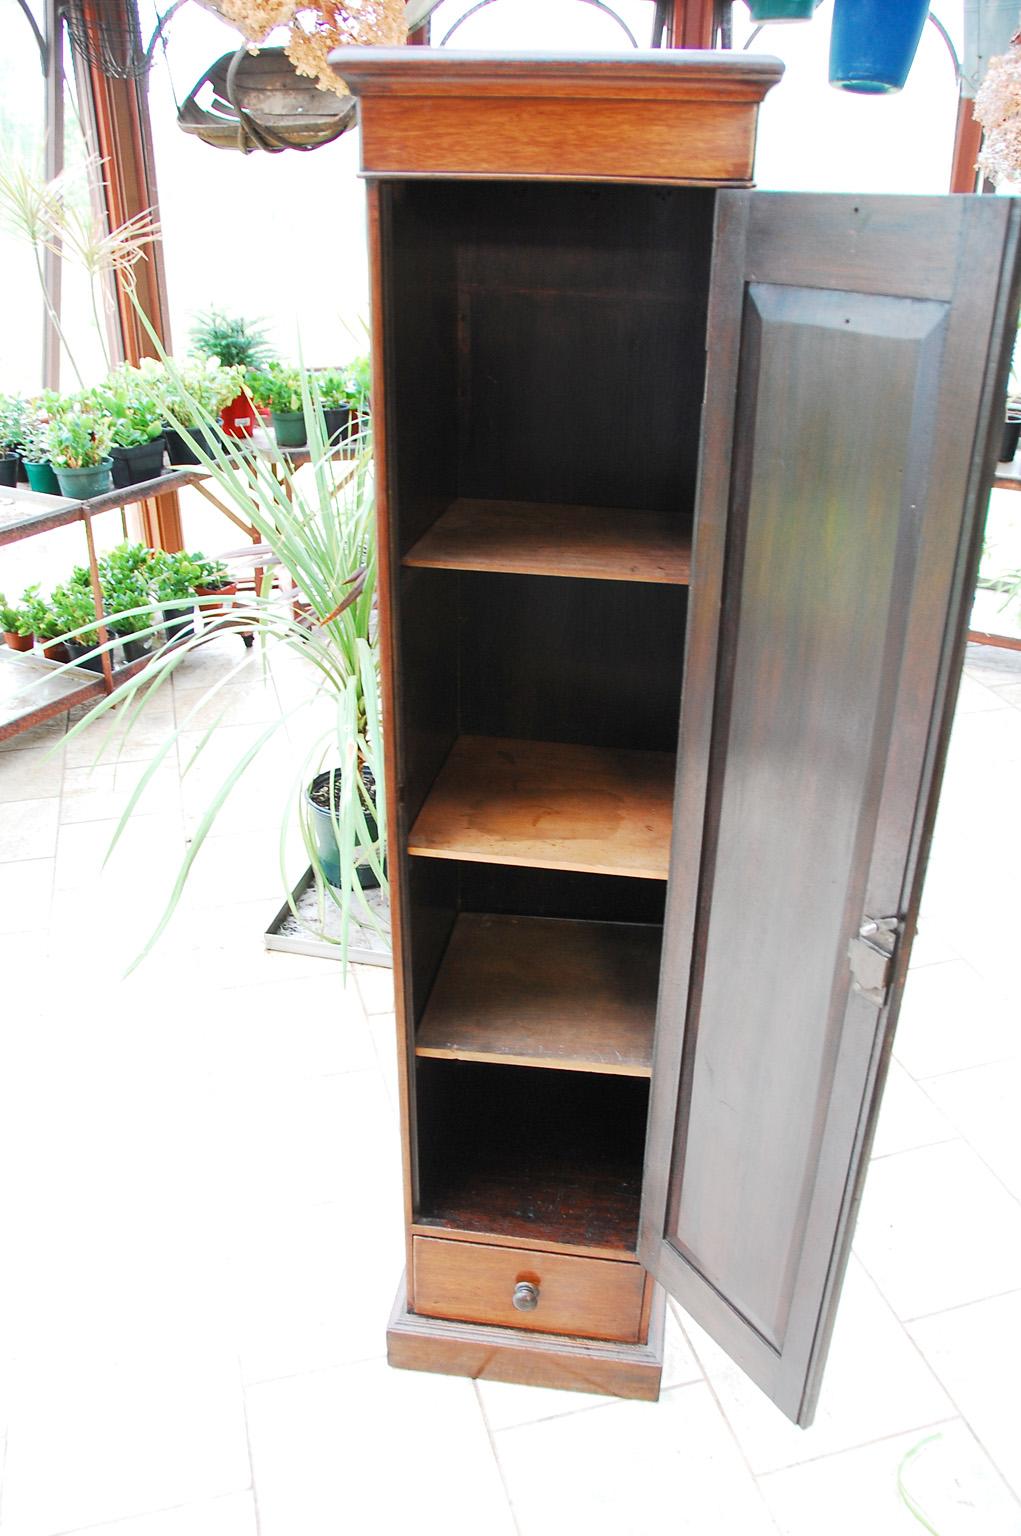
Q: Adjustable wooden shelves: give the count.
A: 3